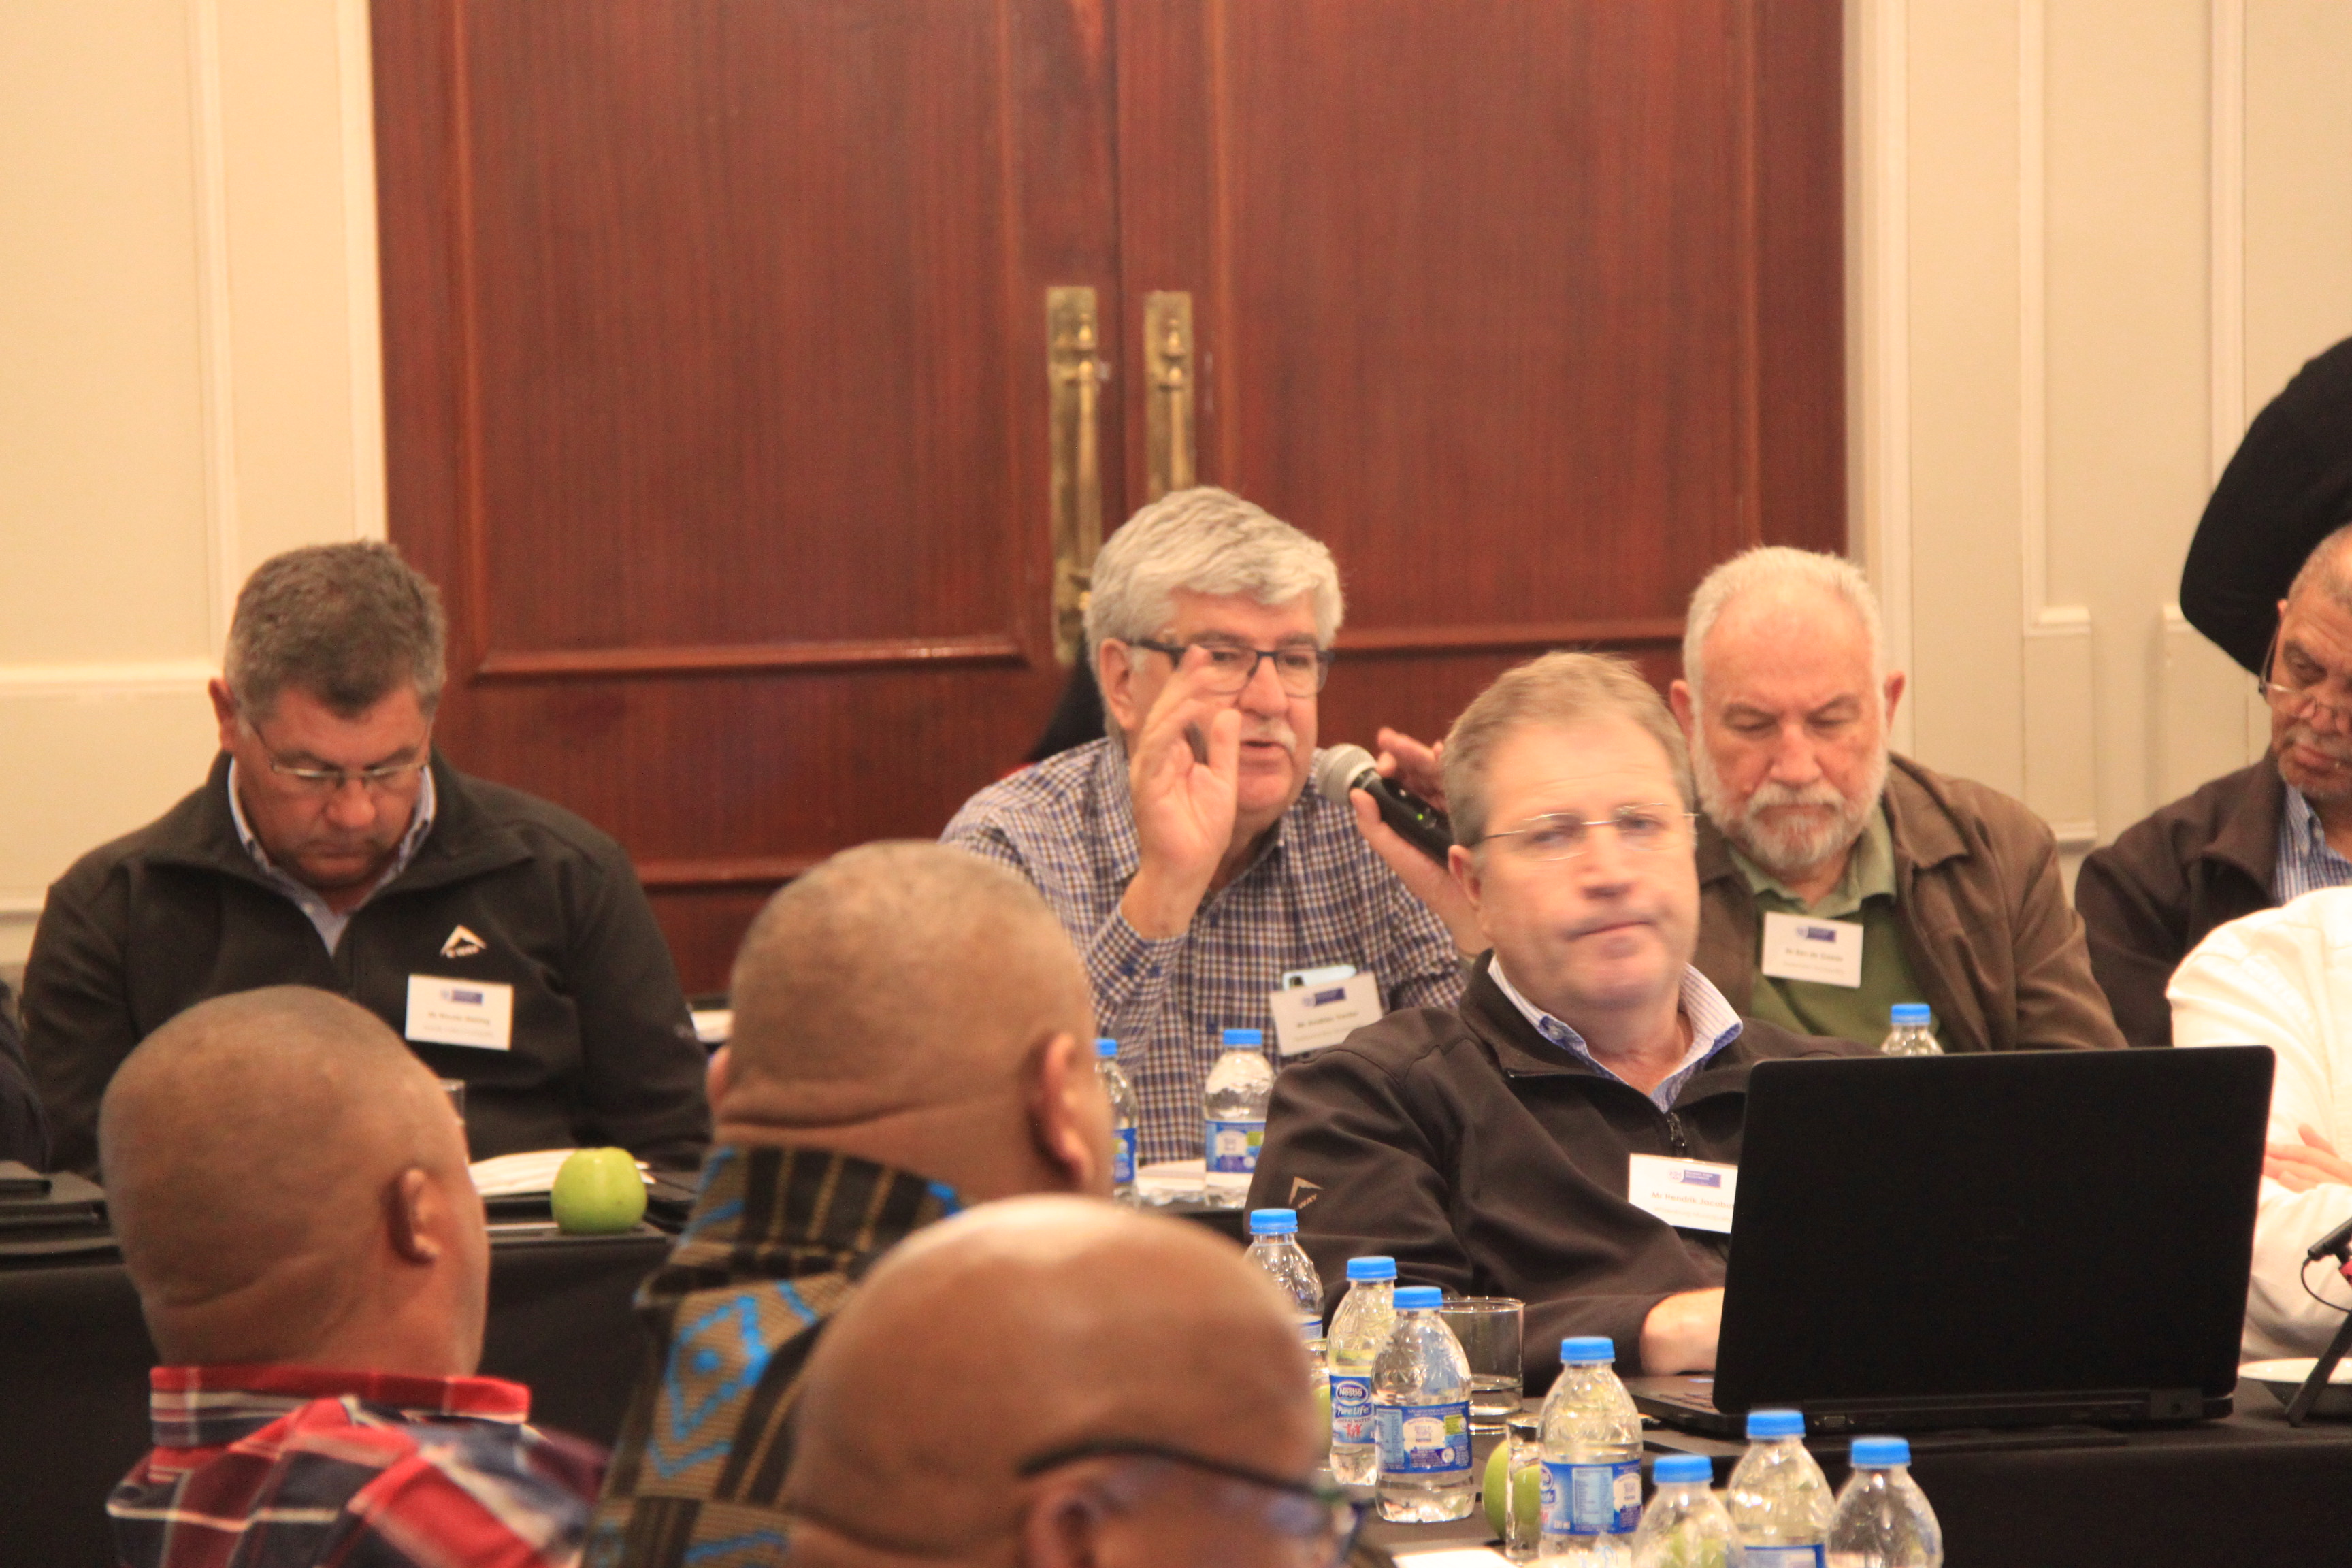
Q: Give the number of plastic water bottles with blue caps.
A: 10